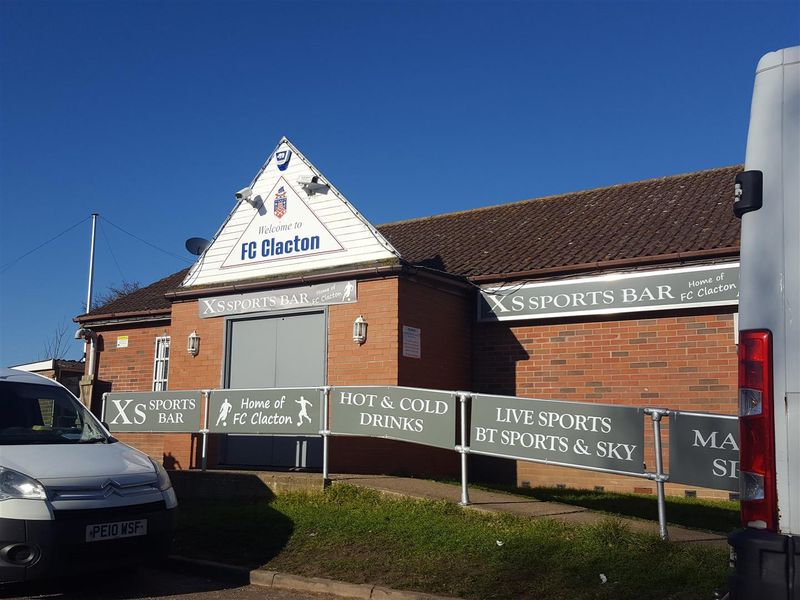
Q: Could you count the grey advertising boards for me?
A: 7